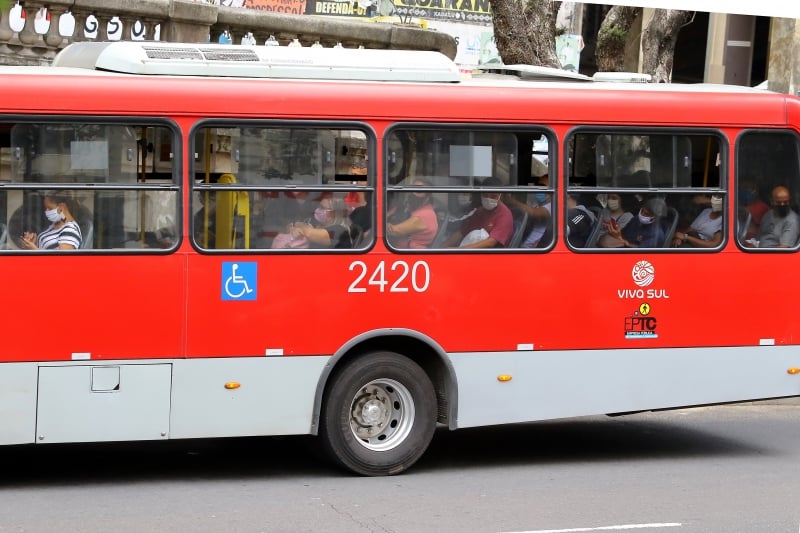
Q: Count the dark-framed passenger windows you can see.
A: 5